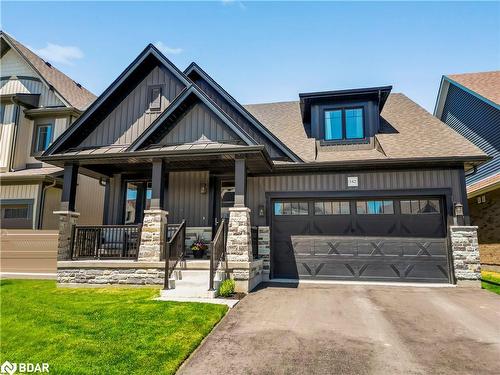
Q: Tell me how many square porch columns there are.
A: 3